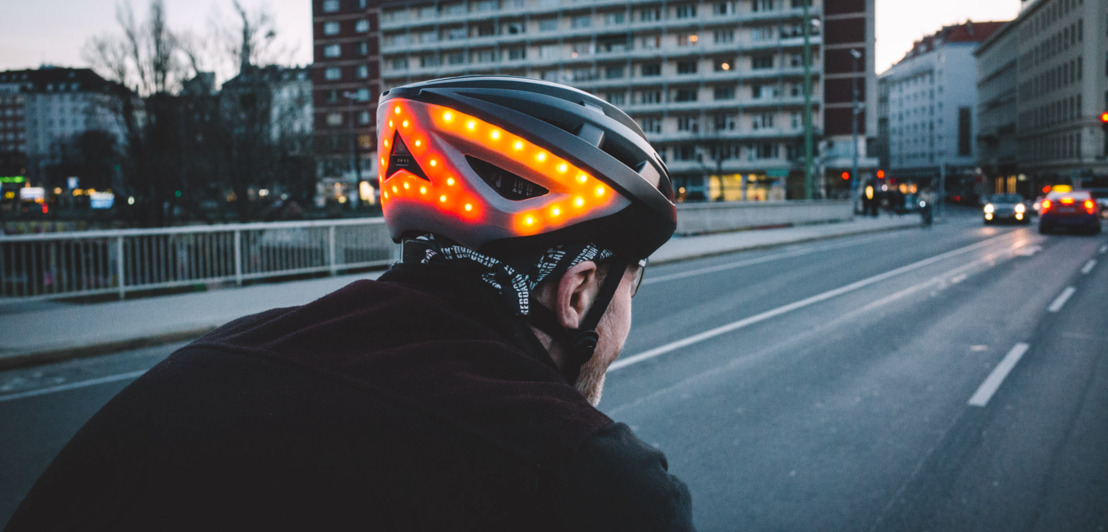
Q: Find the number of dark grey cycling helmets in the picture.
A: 1